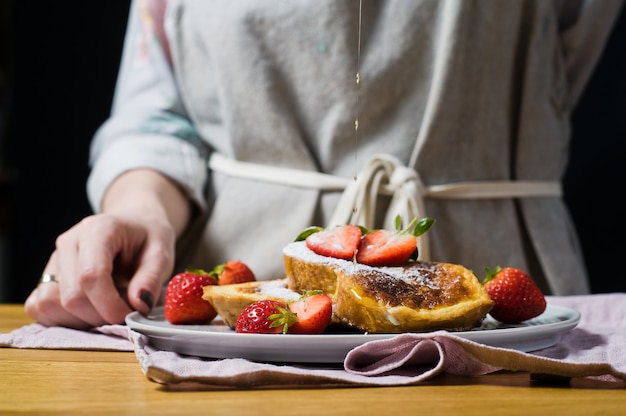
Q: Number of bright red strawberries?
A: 7